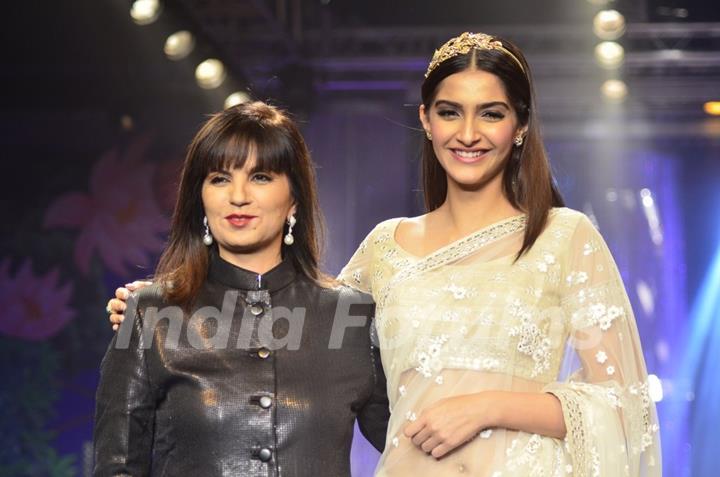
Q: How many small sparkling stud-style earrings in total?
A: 2